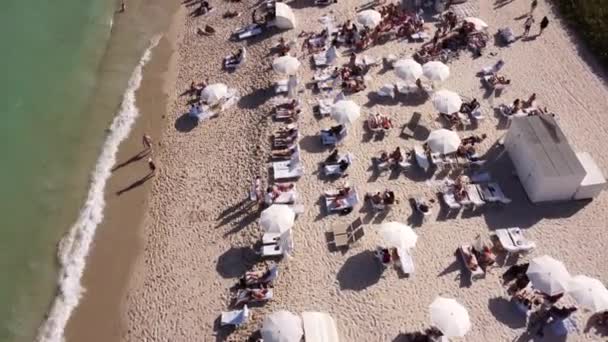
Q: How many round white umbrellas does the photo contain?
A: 15